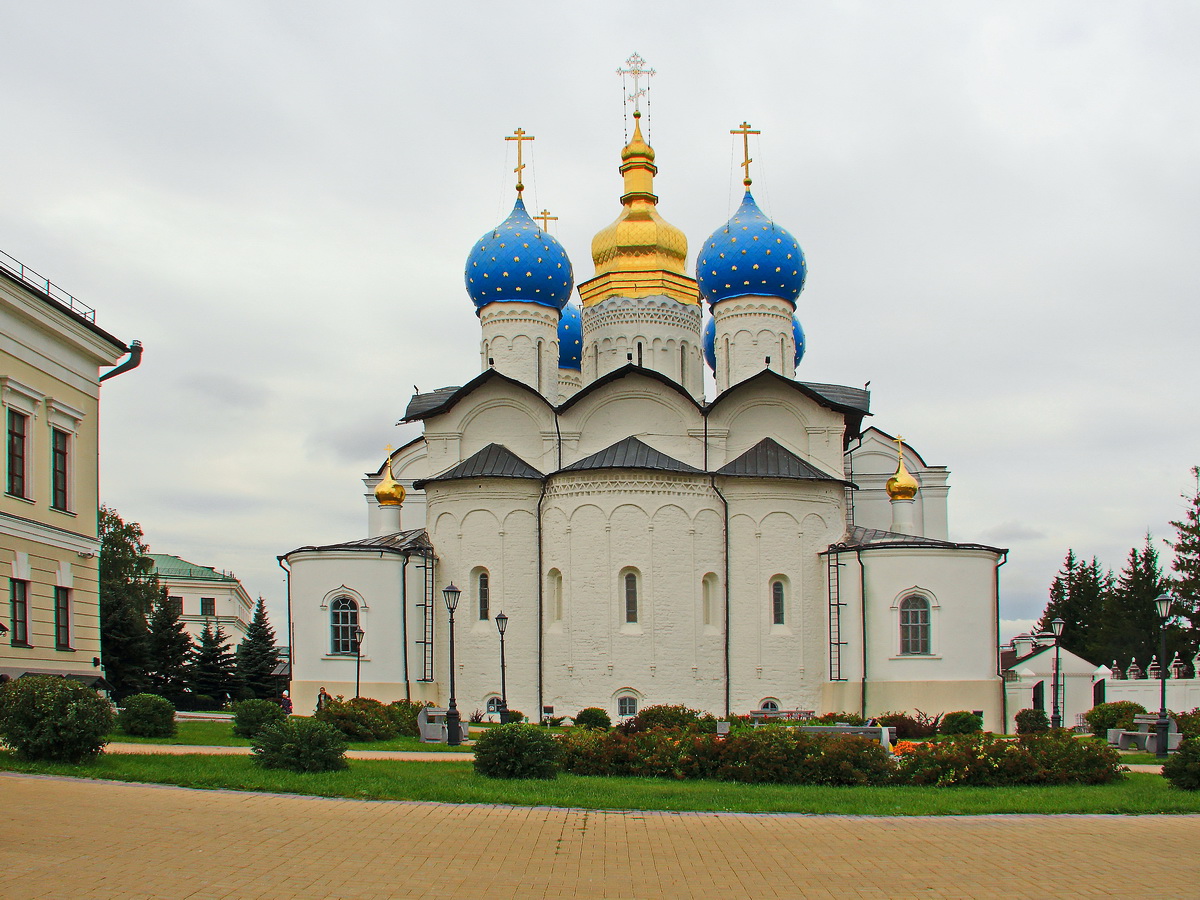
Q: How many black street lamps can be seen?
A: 5